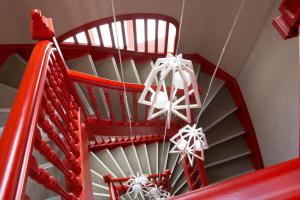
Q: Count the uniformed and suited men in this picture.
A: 0